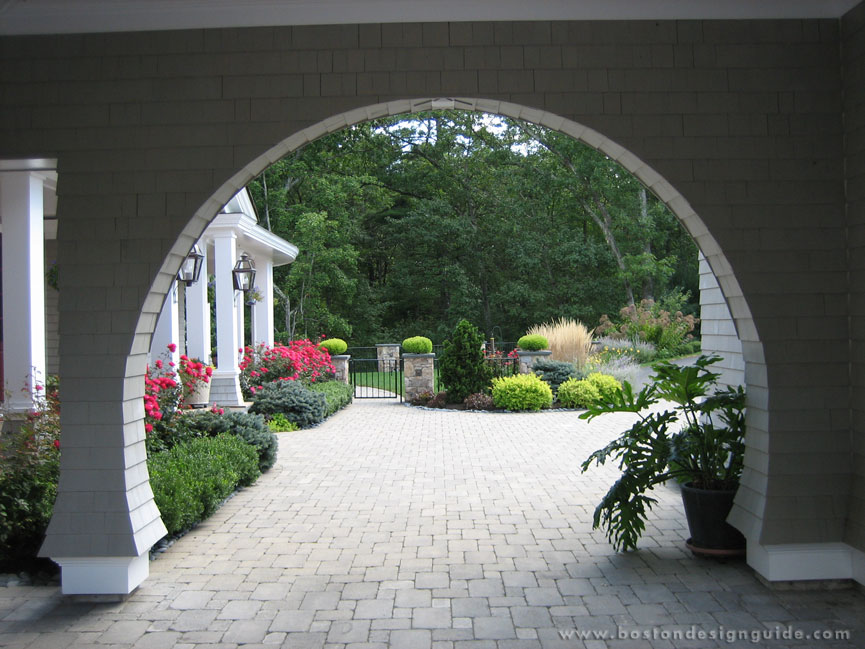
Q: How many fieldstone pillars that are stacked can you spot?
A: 4